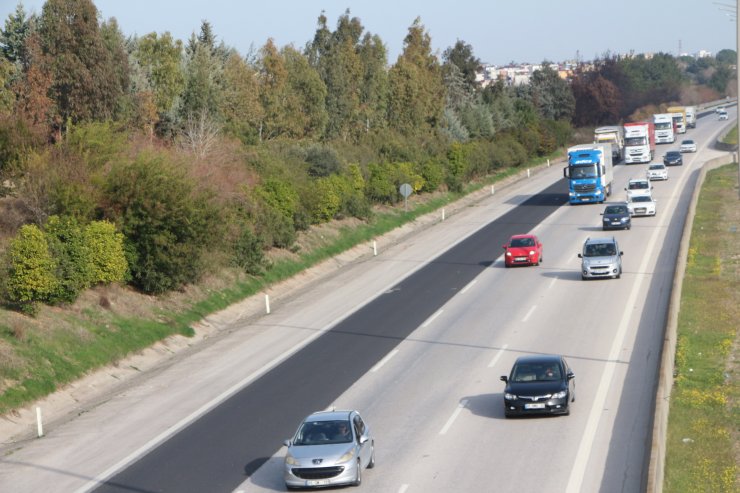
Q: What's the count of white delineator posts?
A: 7